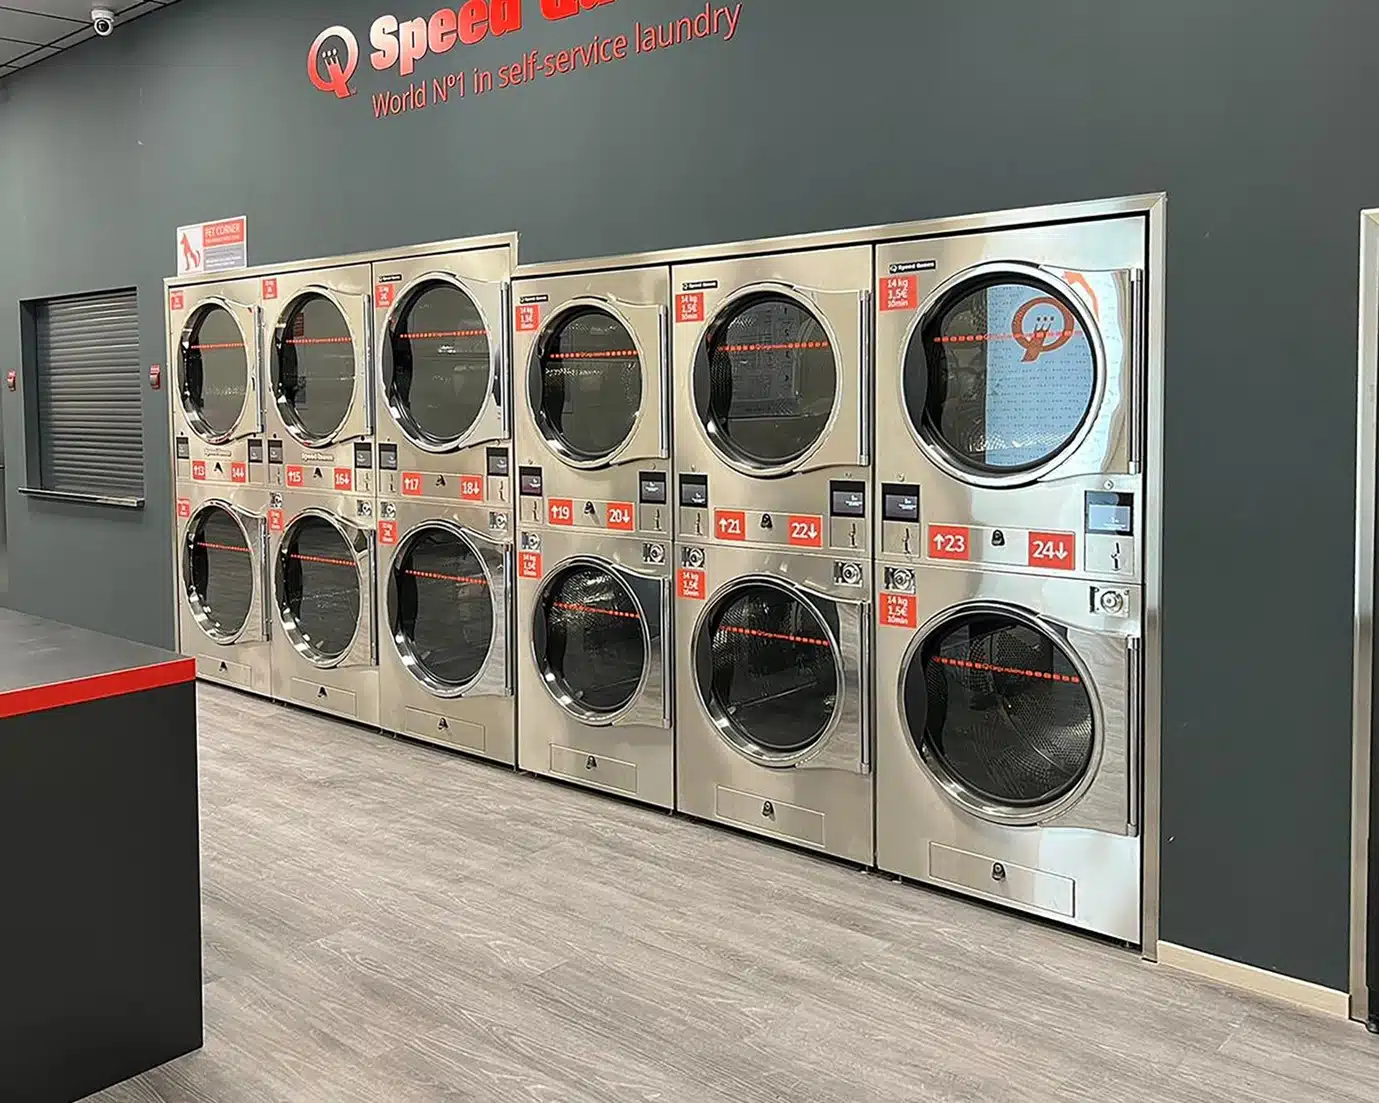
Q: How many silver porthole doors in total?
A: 12